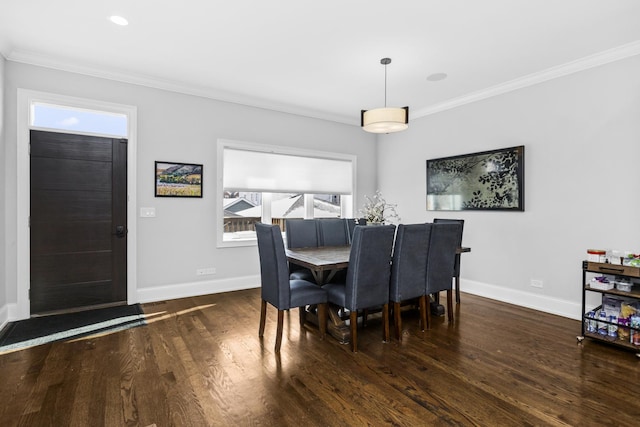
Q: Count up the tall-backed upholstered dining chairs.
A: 8